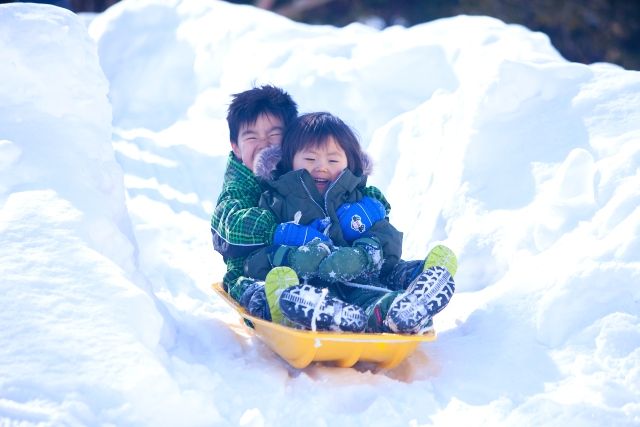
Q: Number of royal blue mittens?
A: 2